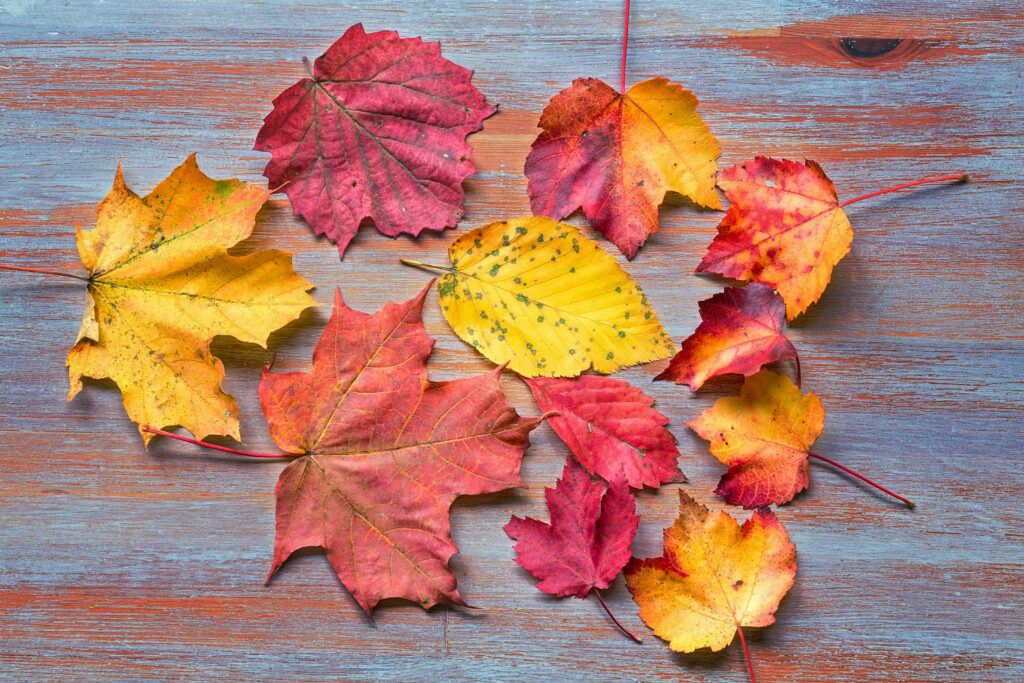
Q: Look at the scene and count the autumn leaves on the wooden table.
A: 11